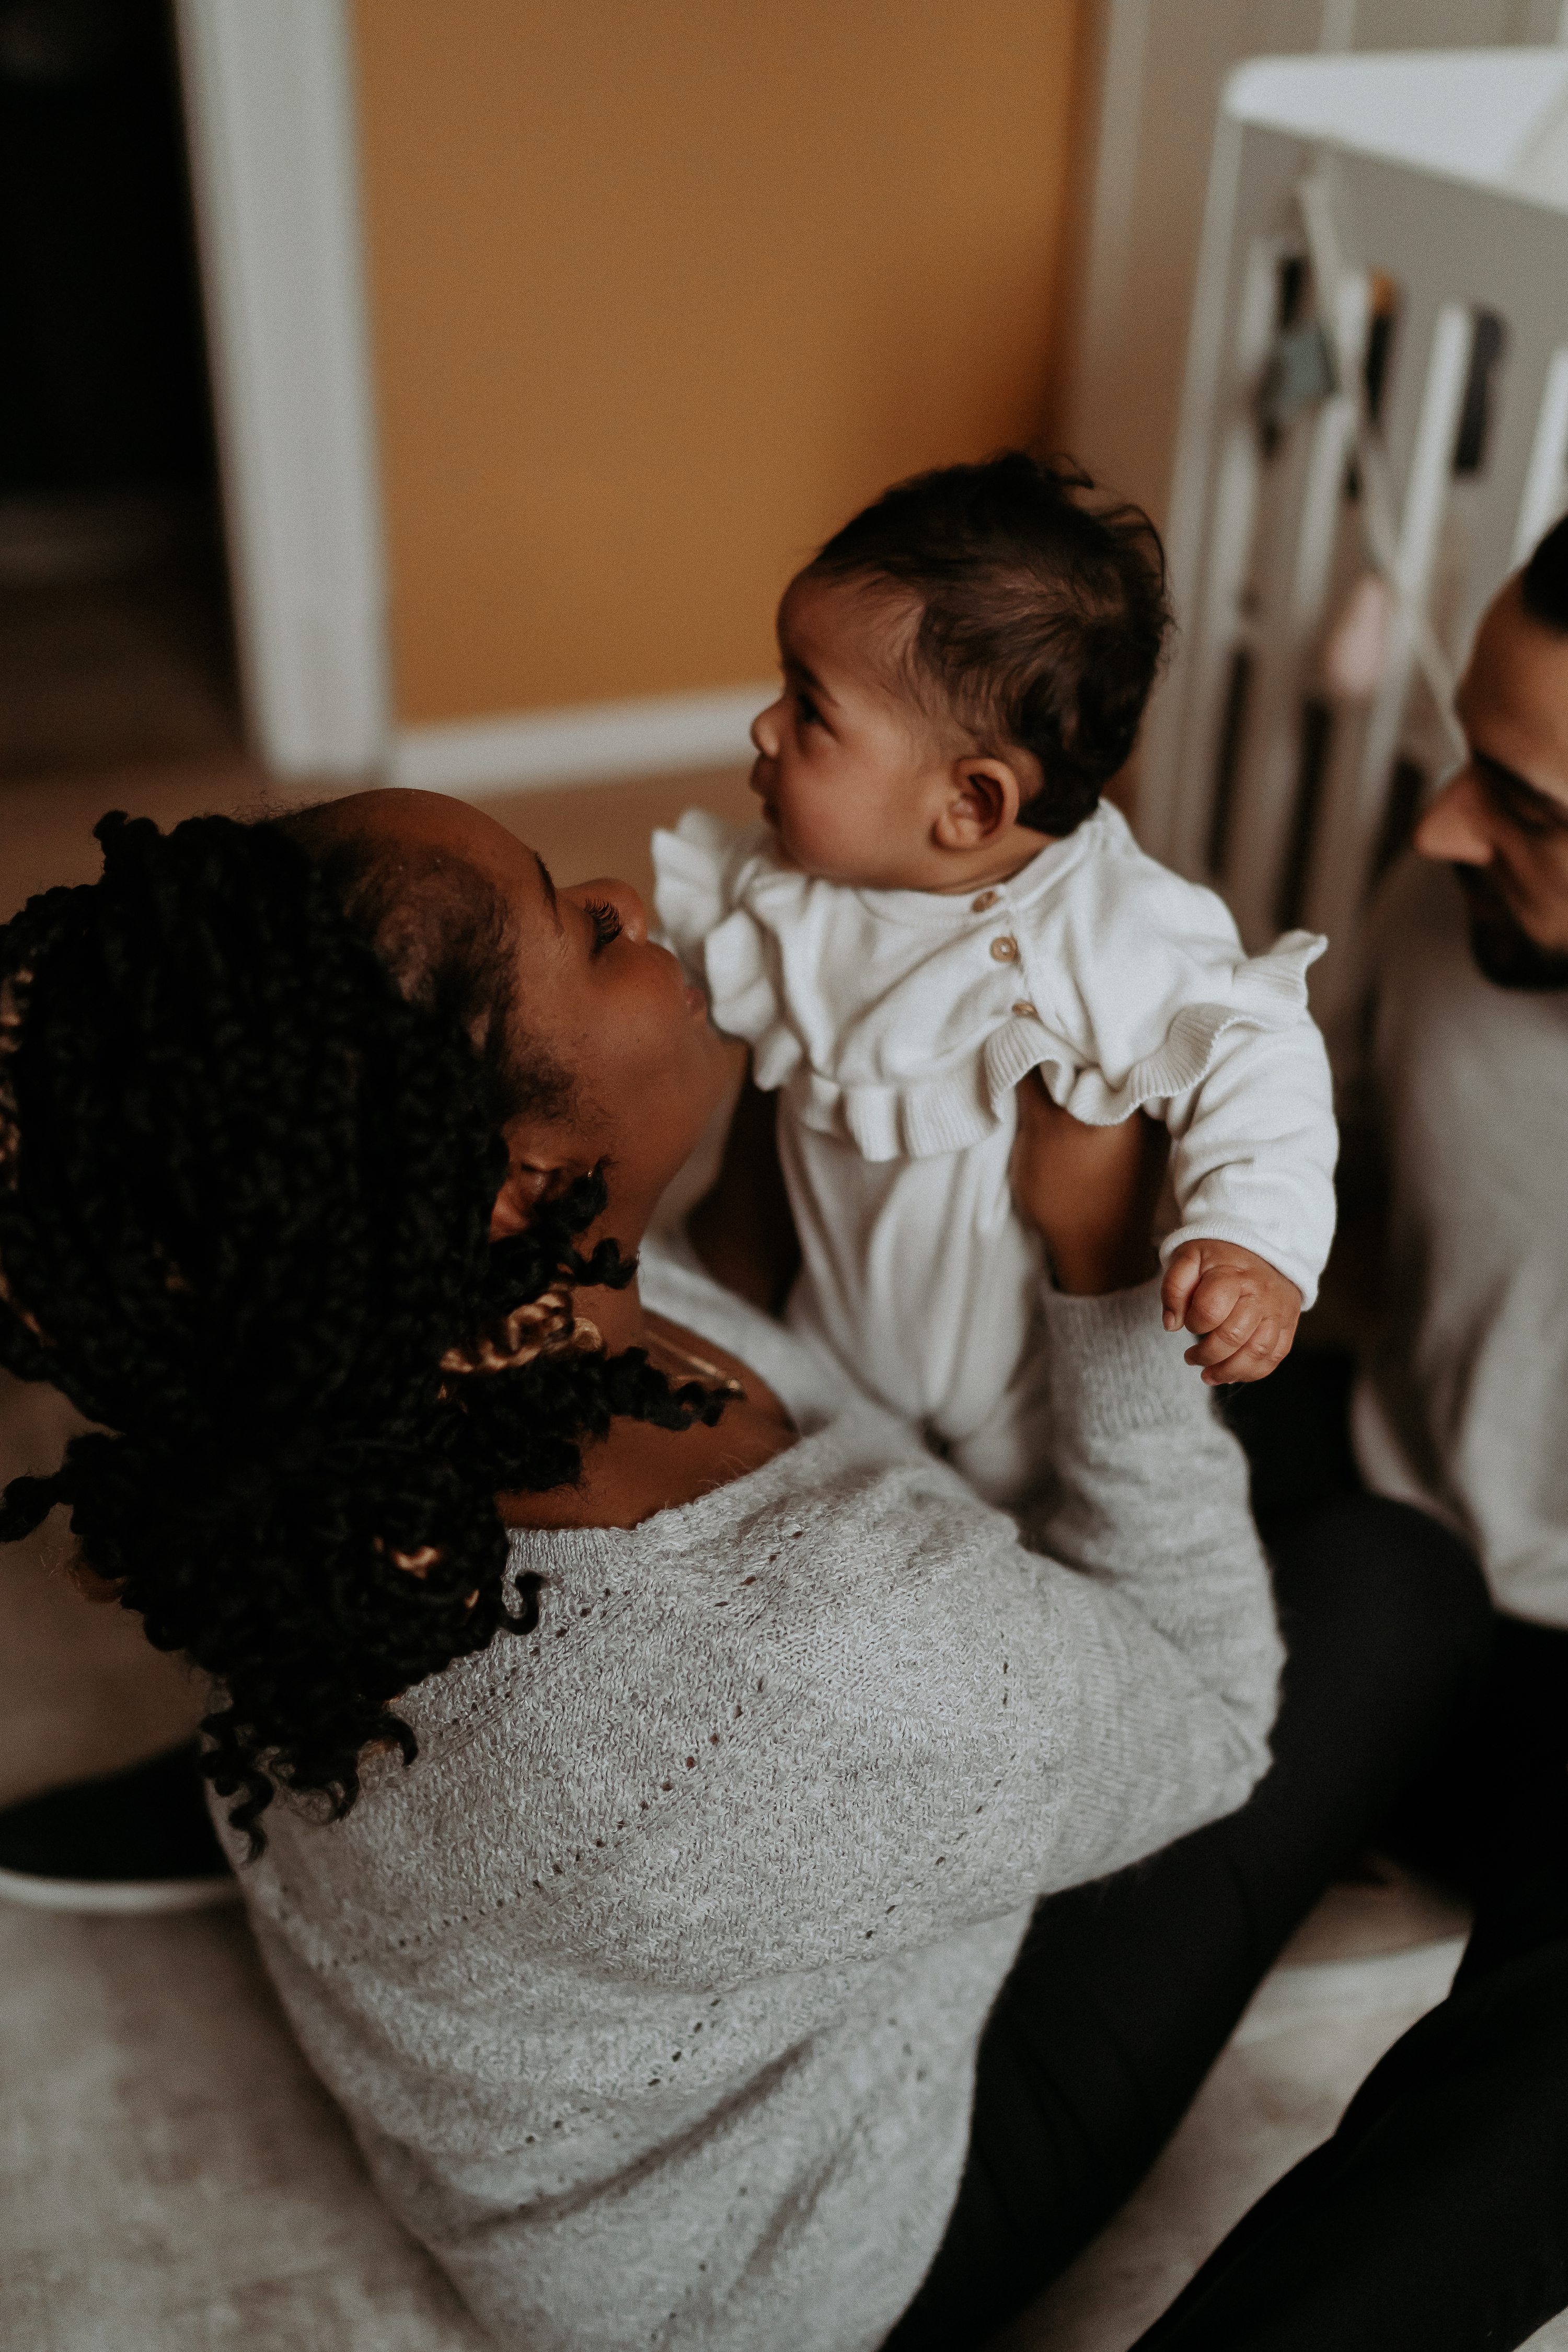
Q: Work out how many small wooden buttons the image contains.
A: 3